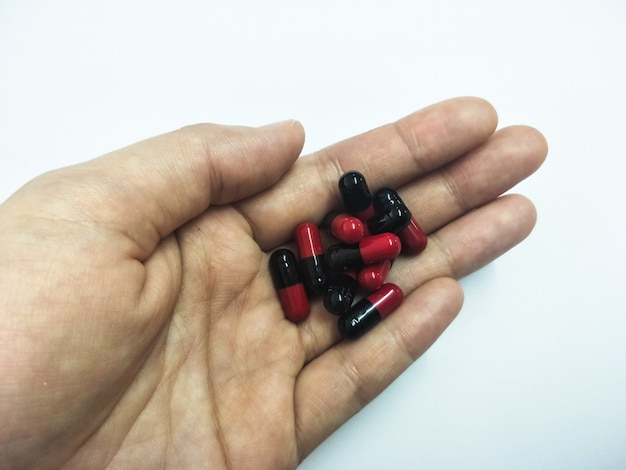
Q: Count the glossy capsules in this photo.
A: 10